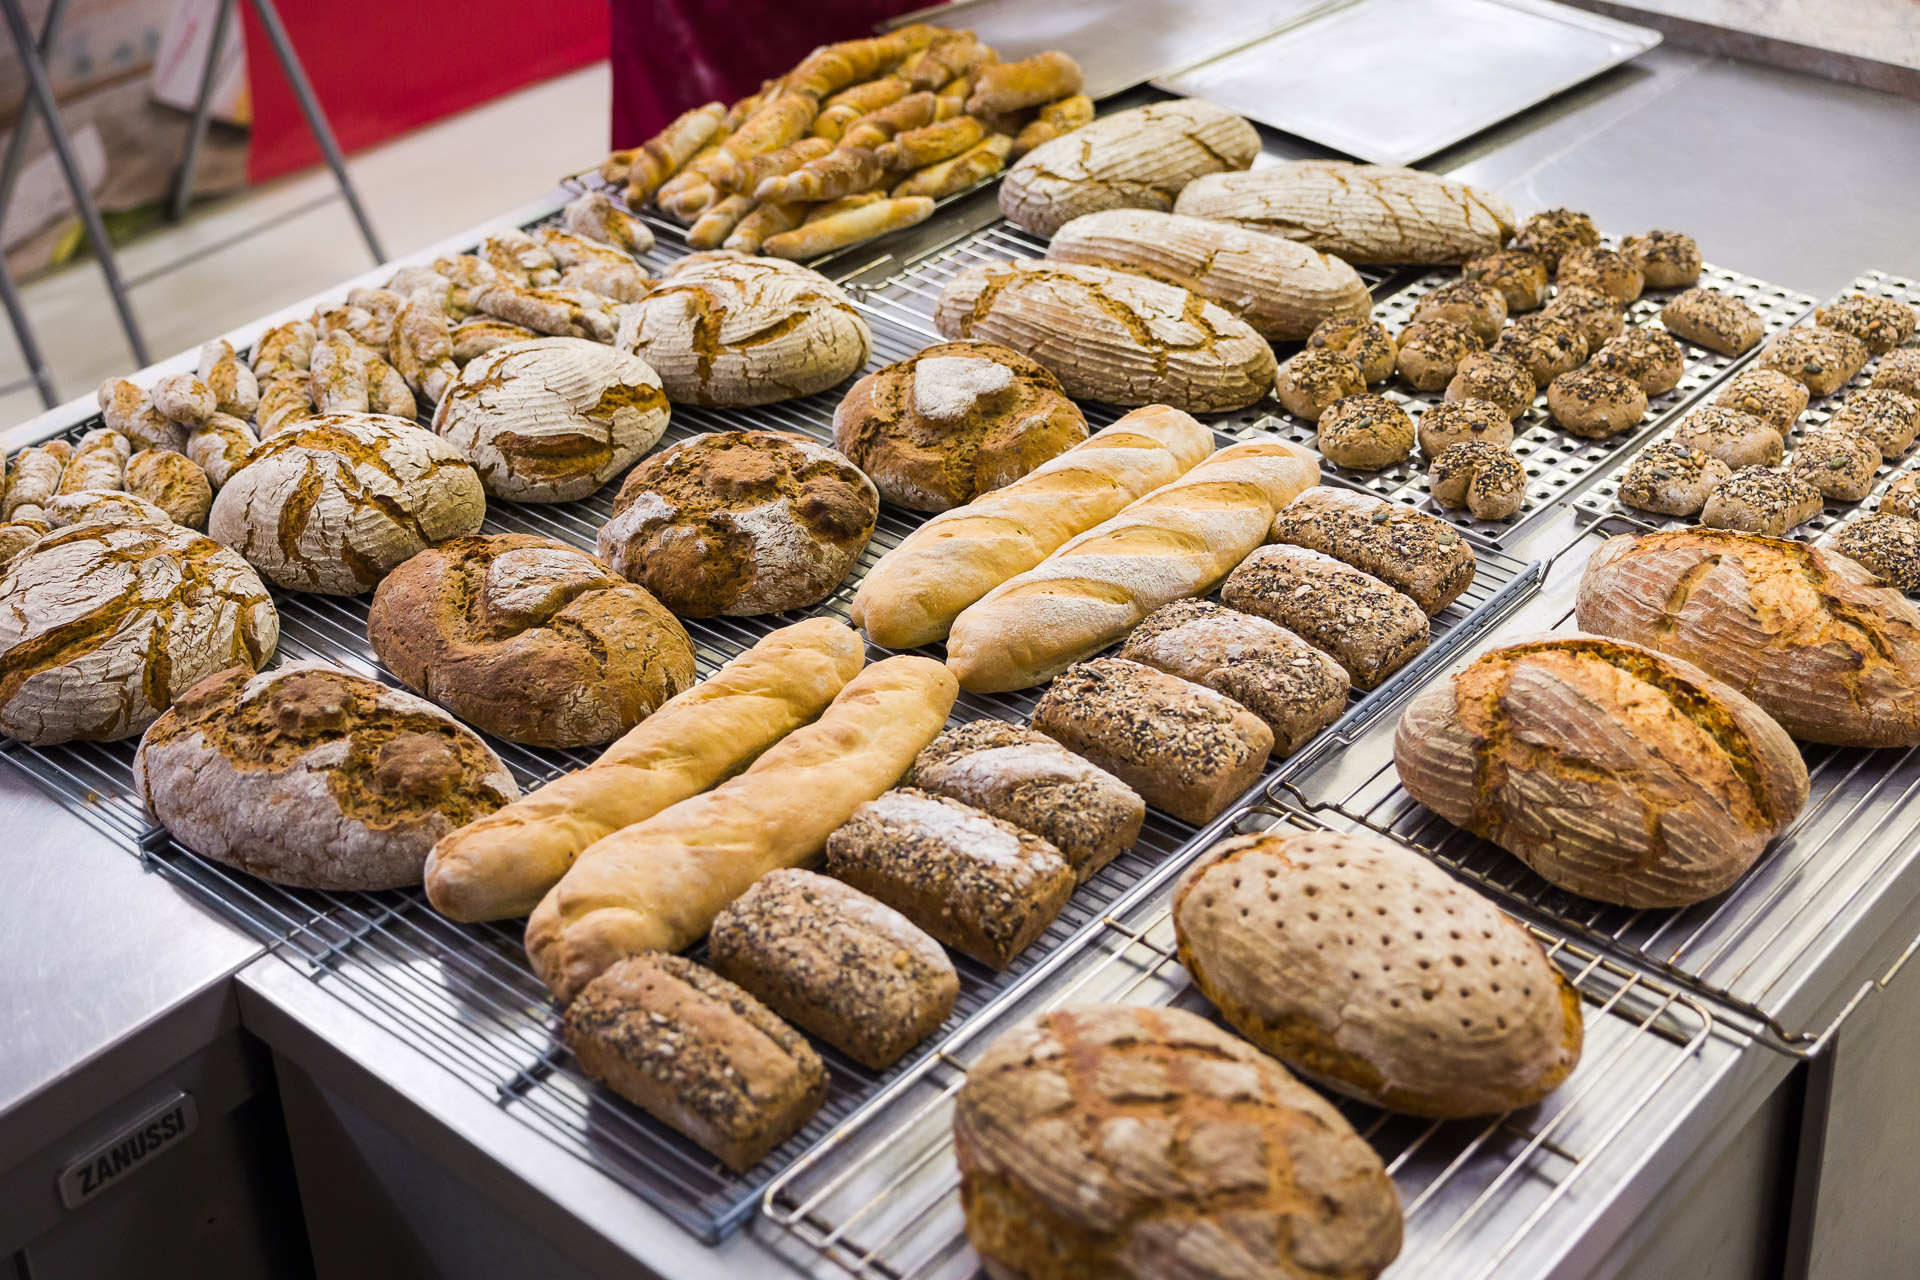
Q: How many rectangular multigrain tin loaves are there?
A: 8